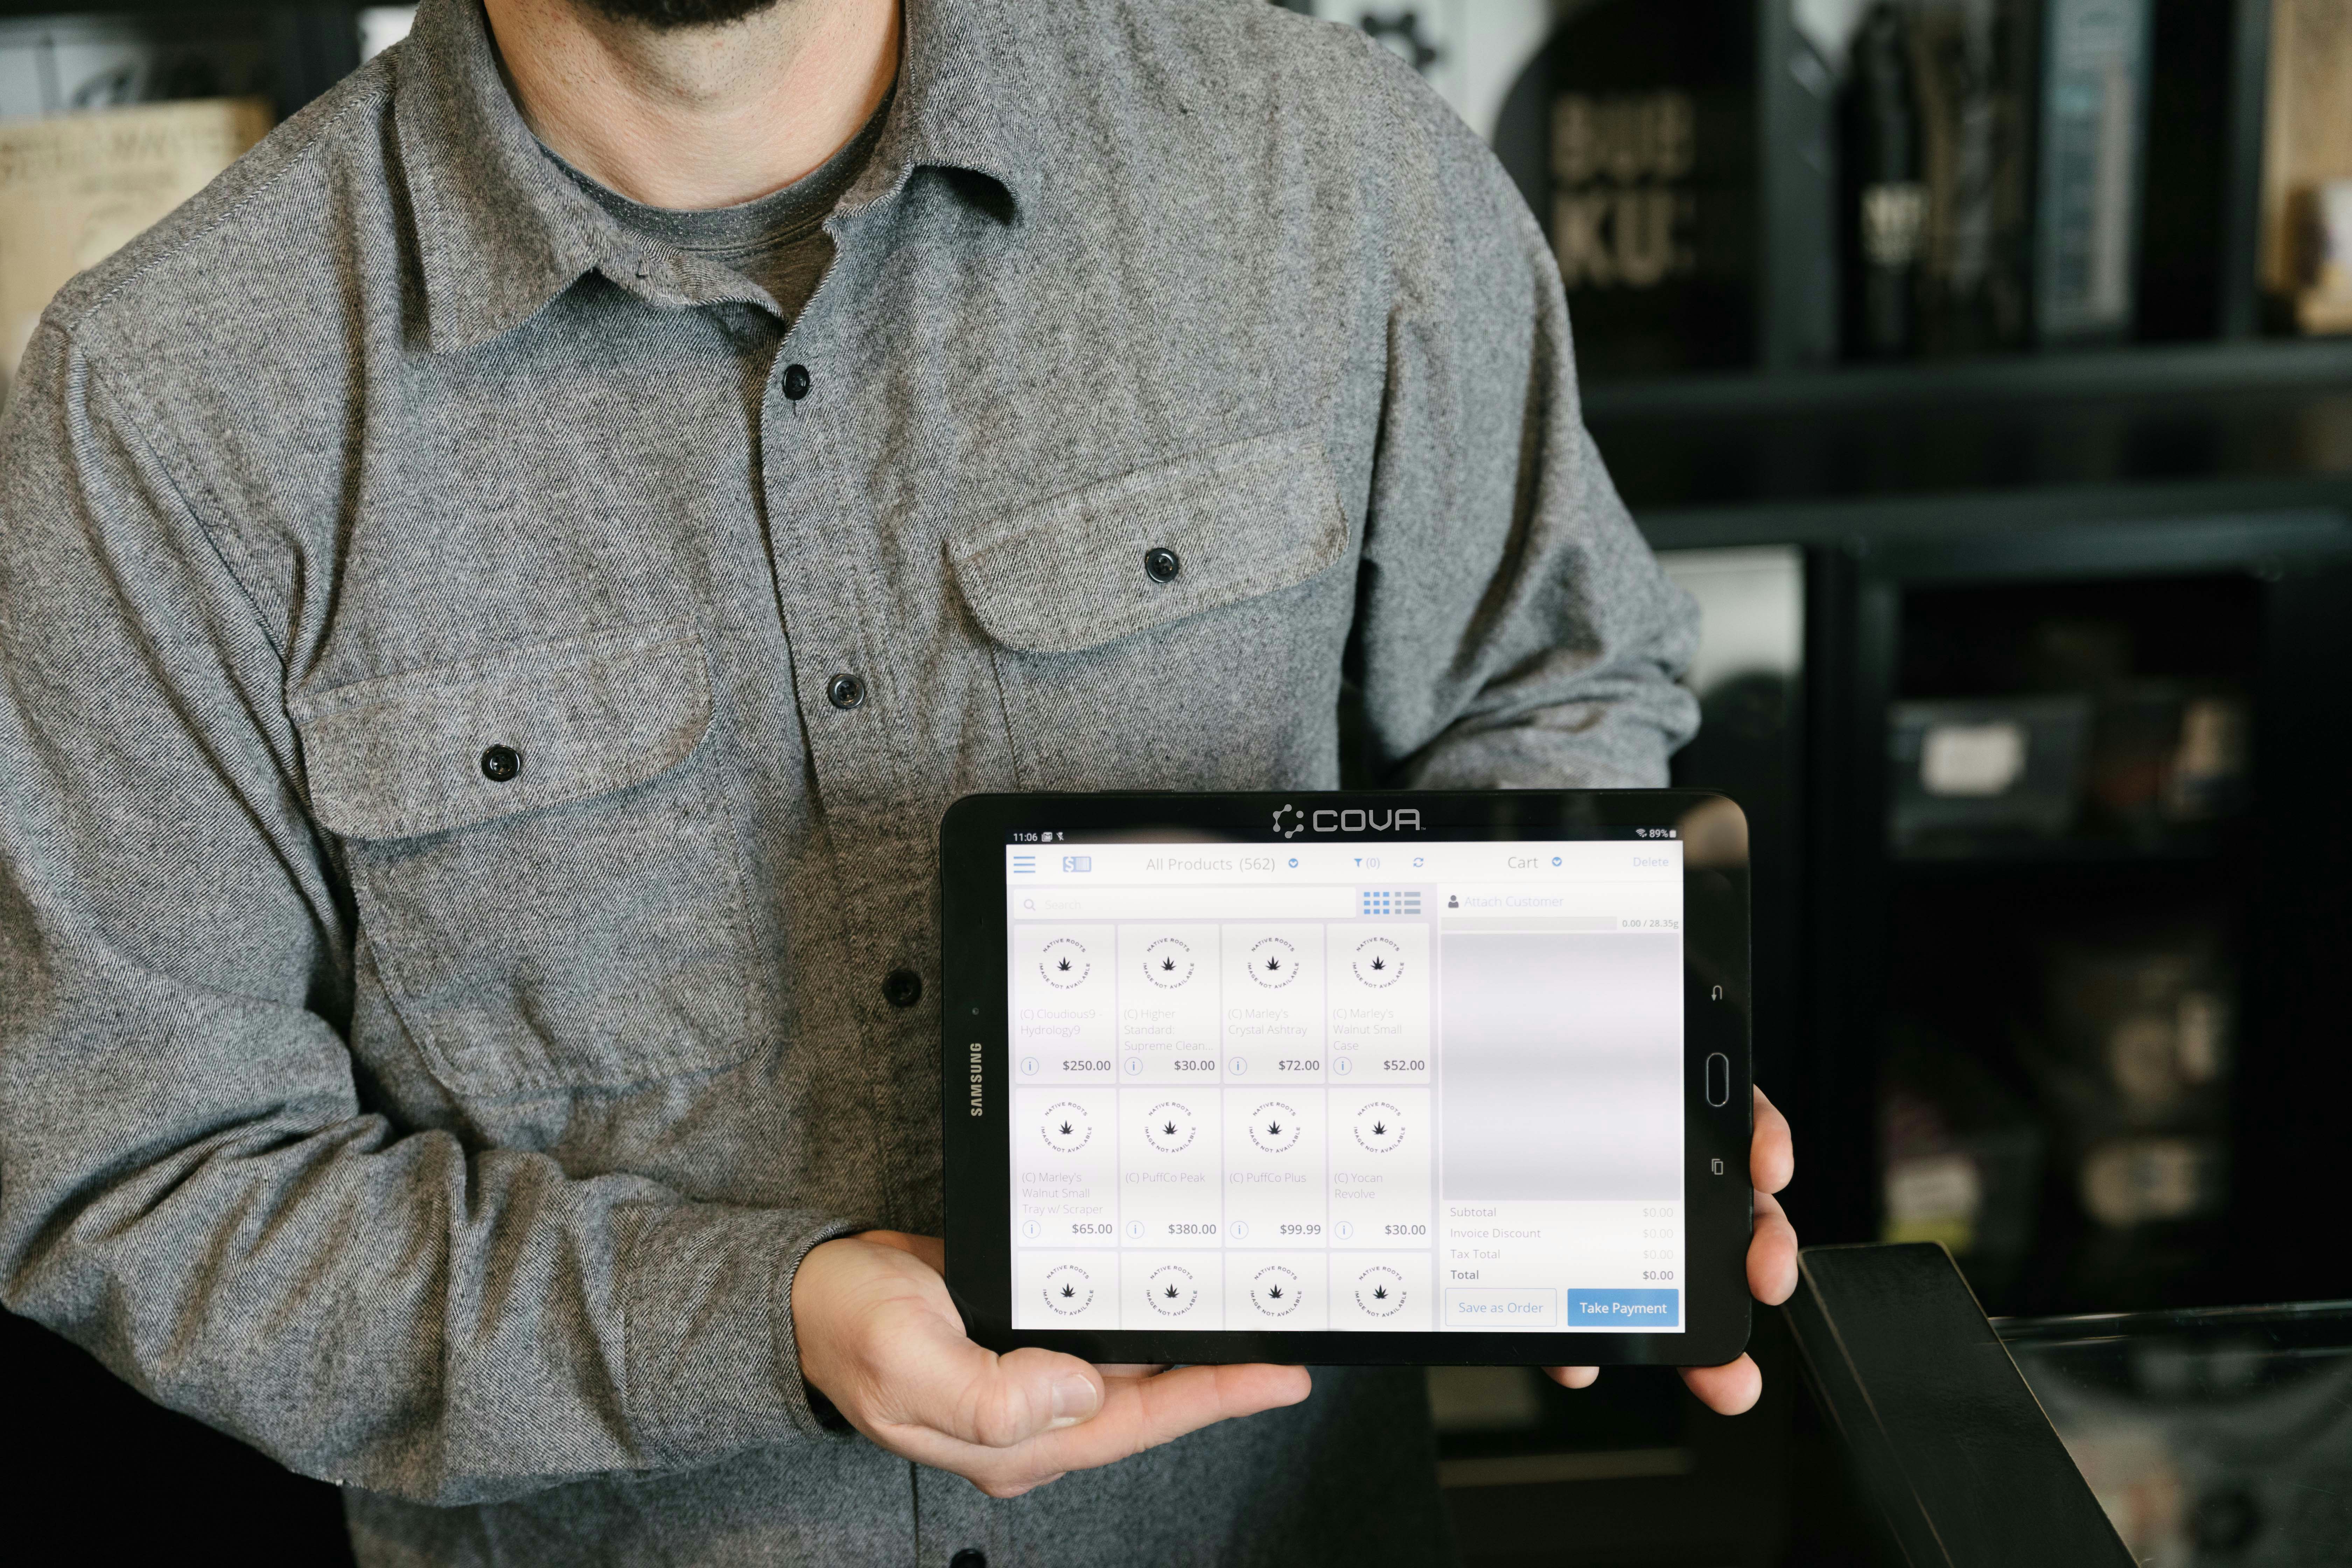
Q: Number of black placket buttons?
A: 4